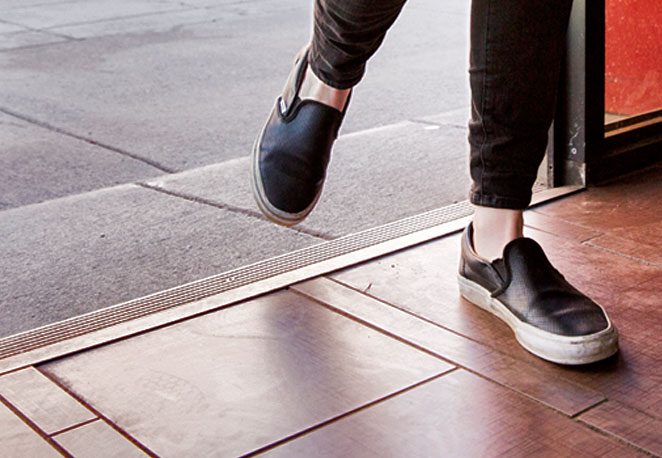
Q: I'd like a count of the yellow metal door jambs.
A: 0